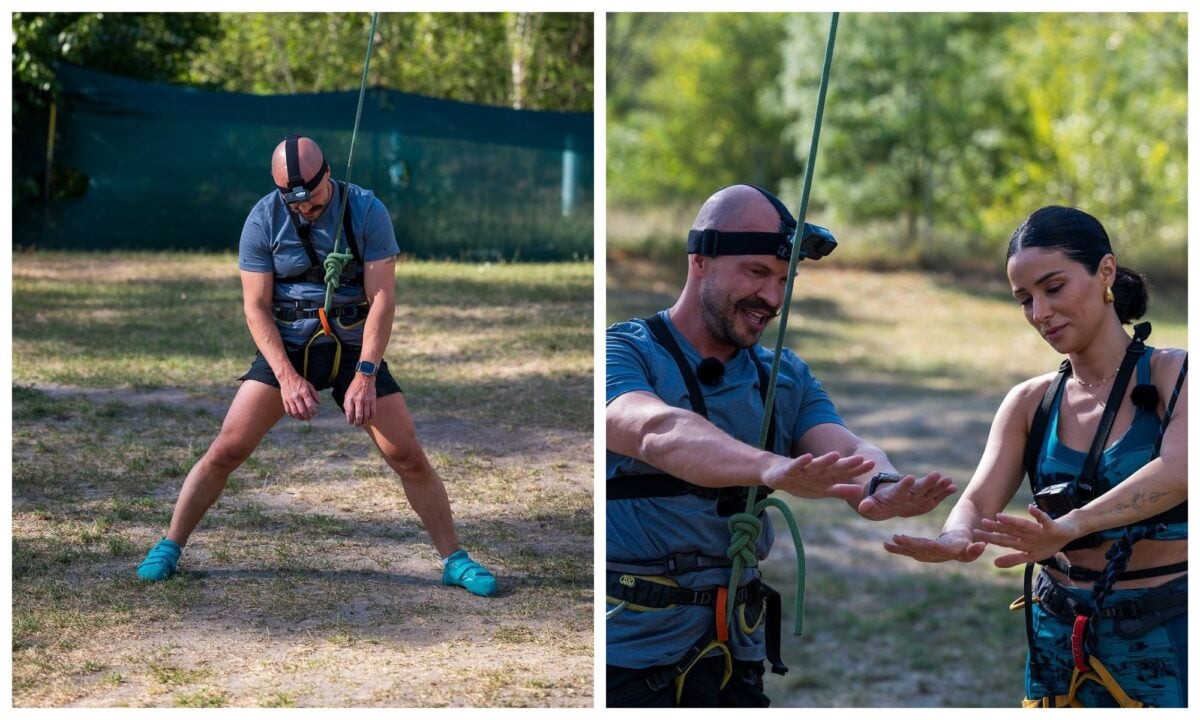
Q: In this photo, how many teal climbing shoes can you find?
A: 2